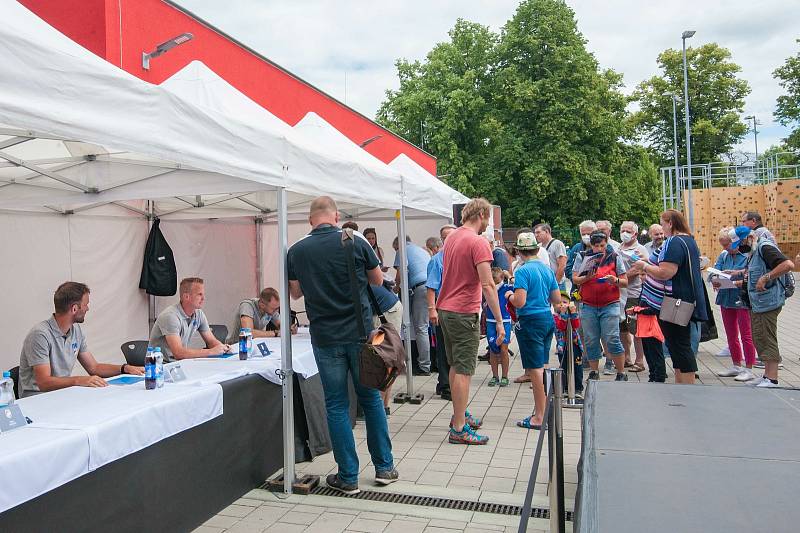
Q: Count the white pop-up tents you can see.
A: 4